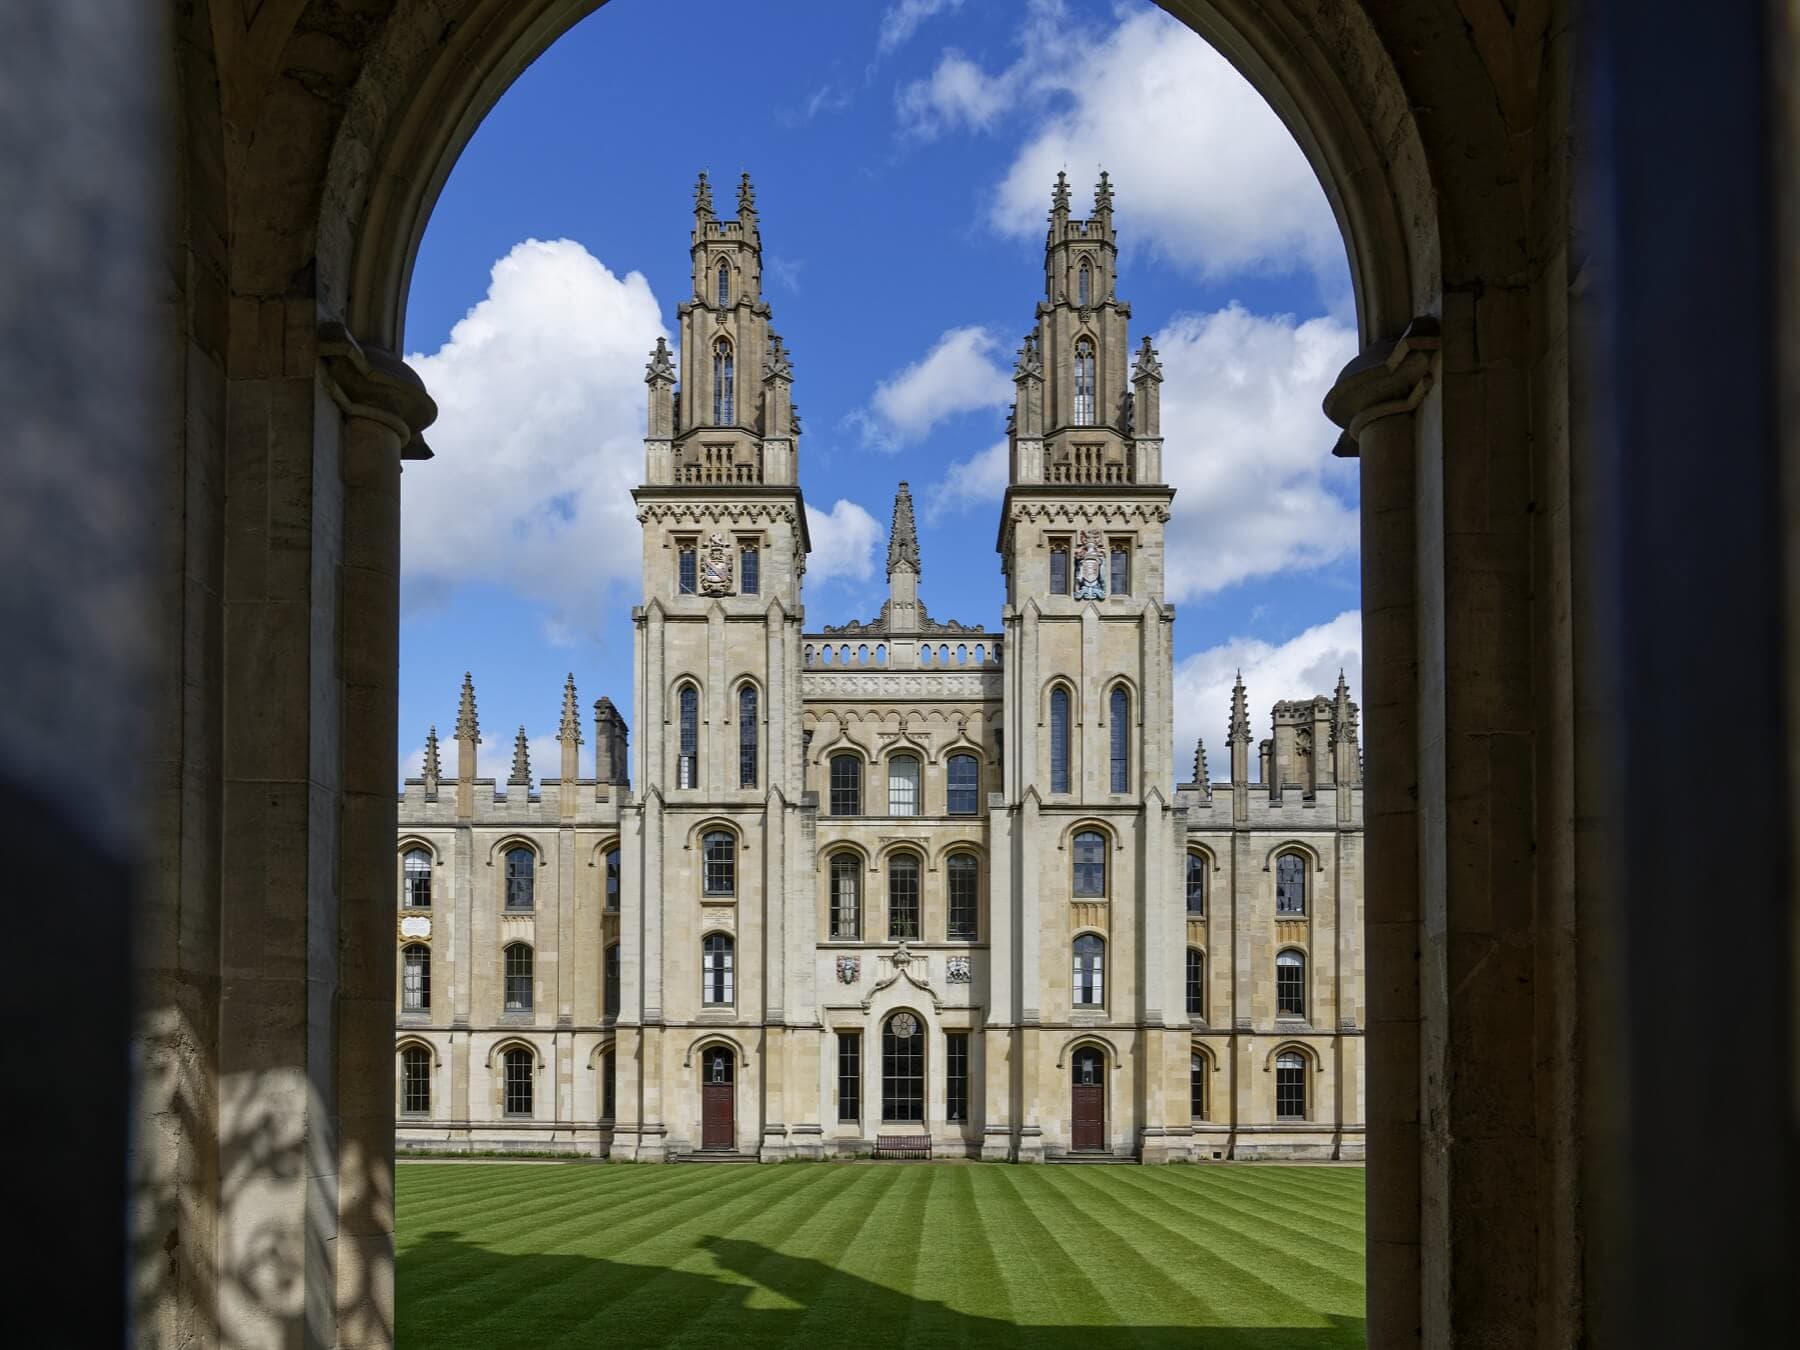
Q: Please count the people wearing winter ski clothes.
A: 0